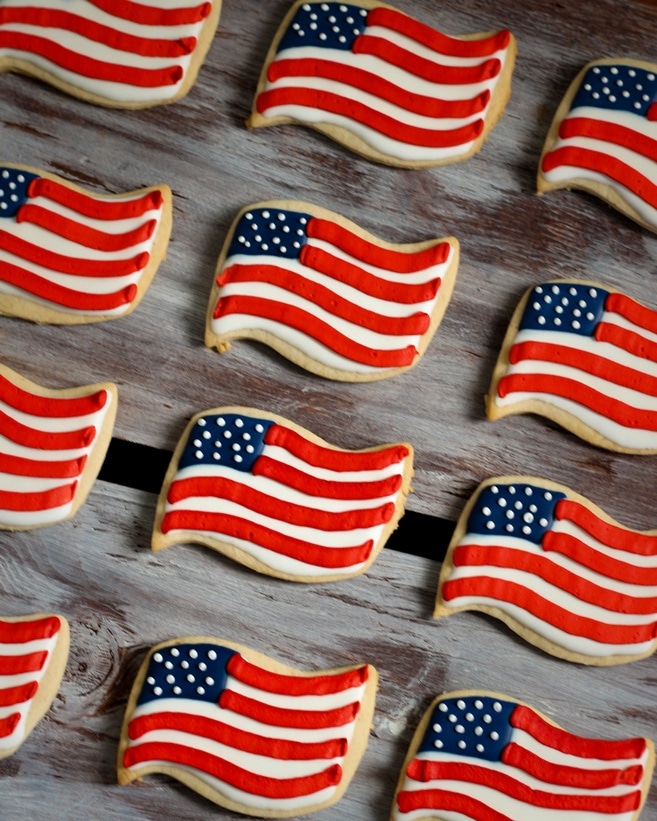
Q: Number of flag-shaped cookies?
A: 12